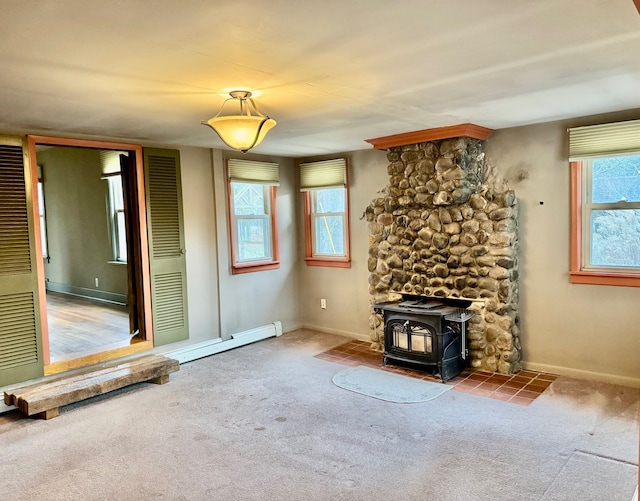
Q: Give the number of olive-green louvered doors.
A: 2